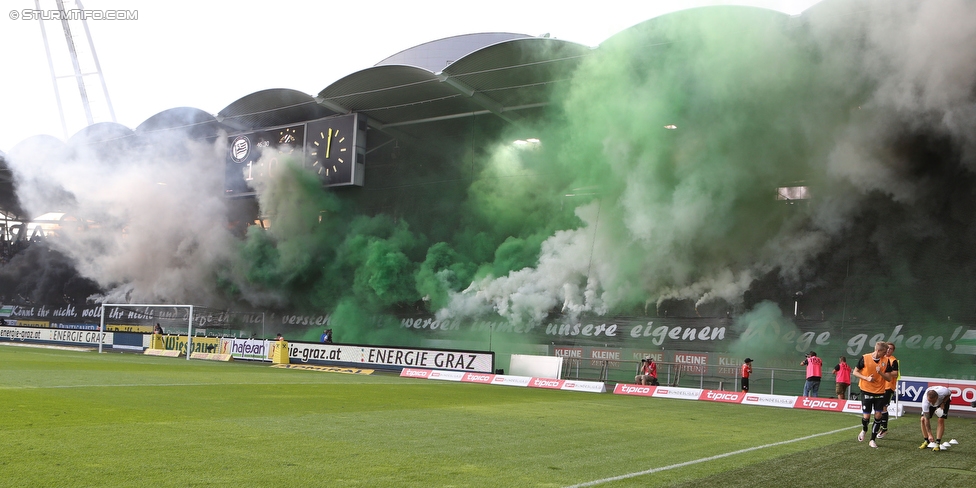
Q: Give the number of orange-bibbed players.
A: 2